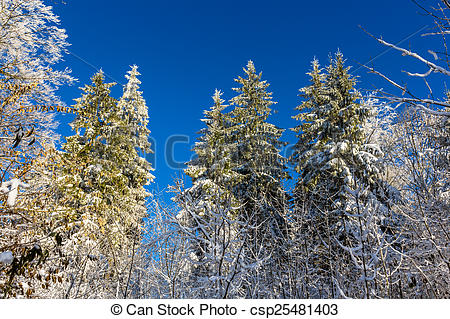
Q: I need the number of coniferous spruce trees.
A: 6